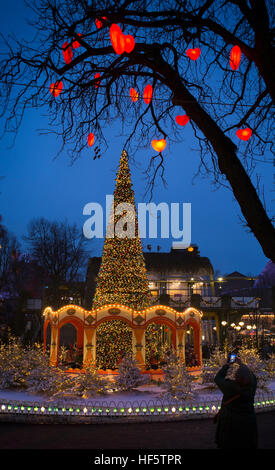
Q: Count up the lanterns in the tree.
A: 15